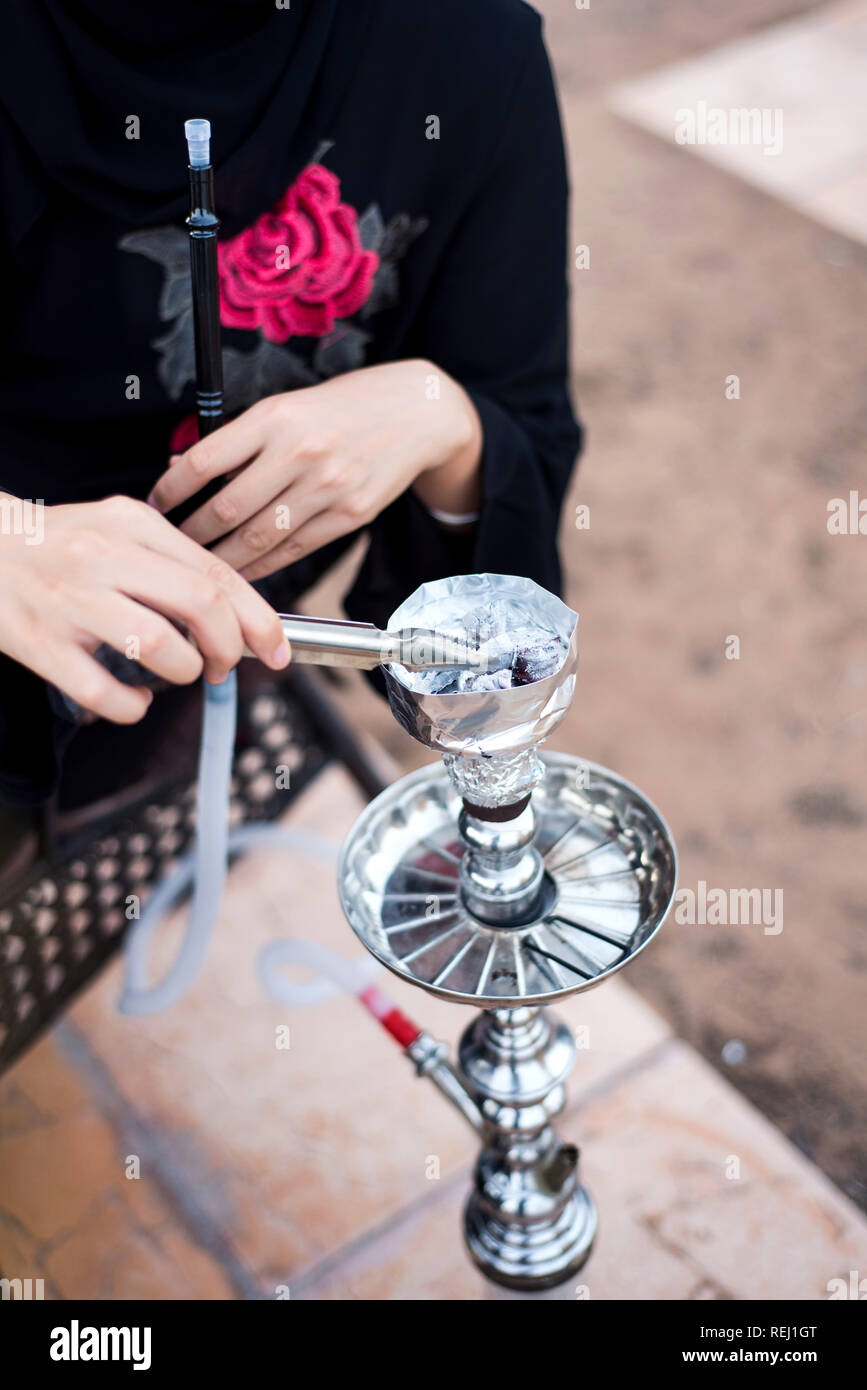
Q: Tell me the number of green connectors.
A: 0